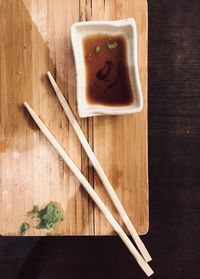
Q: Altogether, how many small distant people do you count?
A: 0